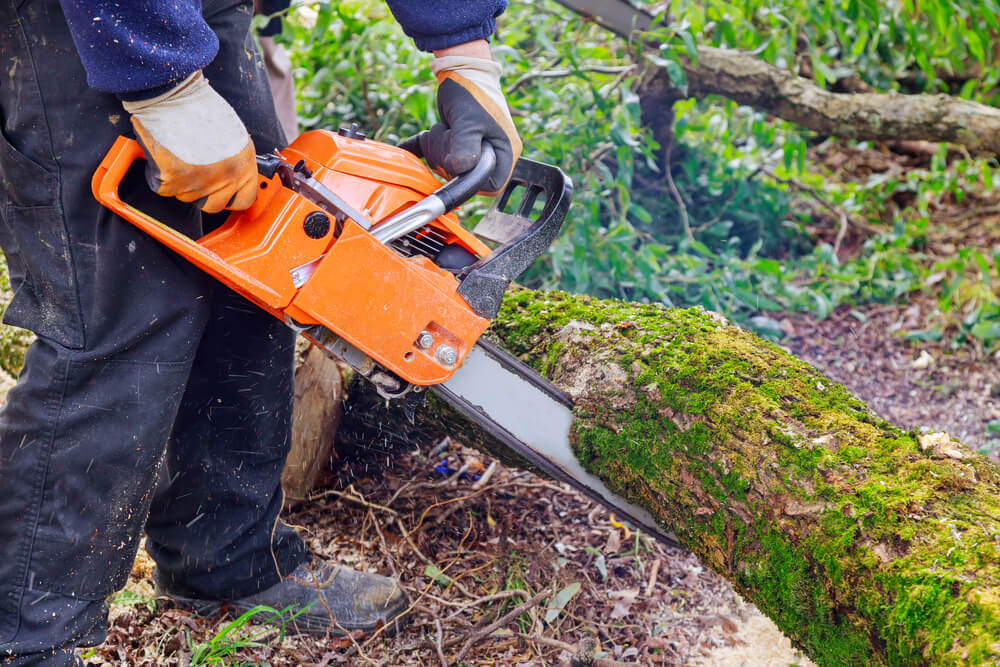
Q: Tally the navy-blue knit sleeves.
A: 2